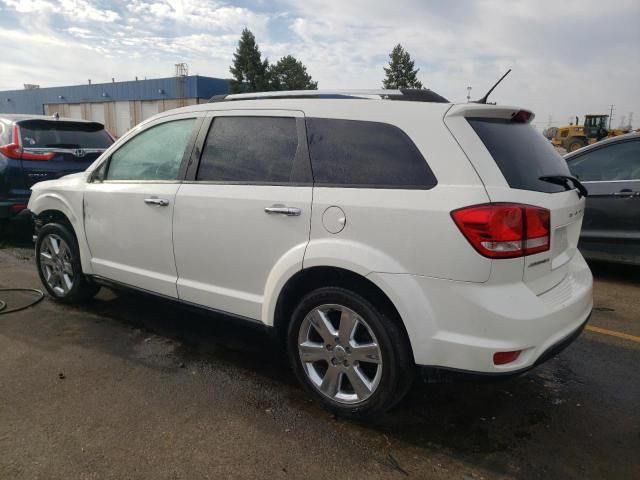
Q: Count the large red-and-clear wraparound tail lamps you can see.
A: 1